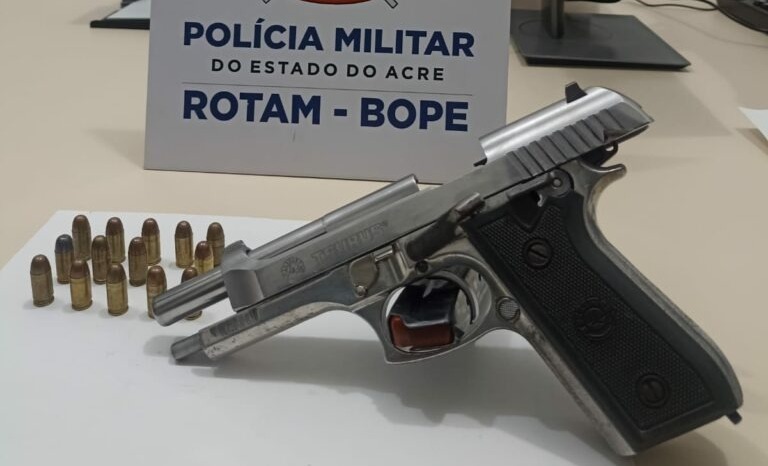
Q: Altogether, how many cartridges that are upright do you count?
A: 14